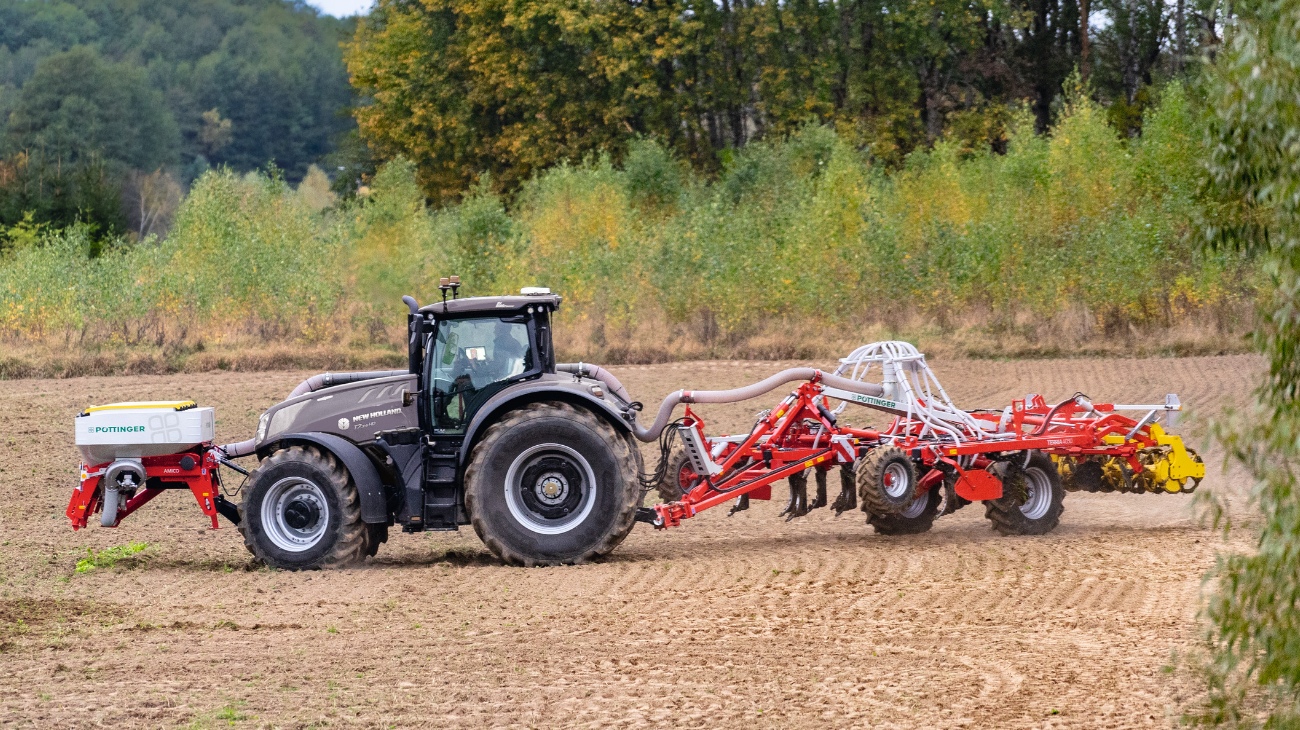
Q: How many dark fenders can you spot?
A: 2